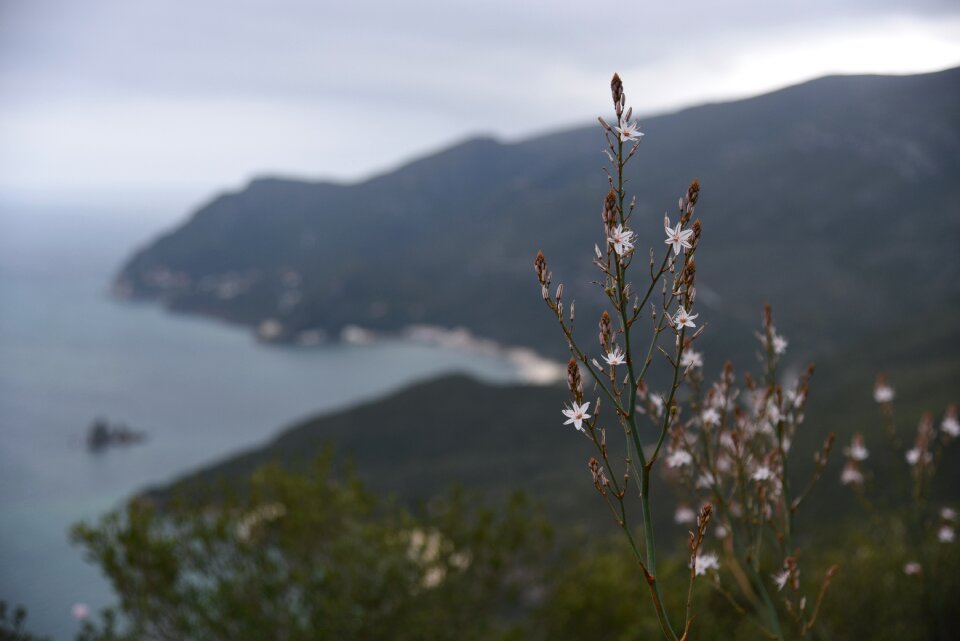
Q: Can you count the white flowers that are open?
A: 6